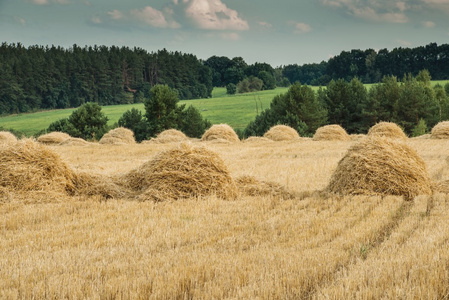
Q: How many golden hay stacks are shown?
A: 12